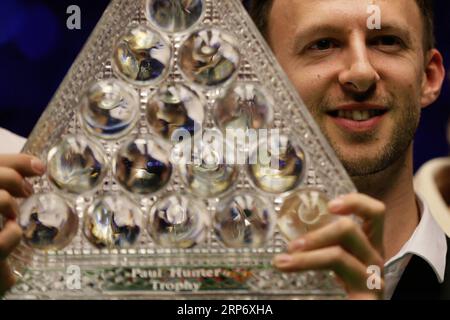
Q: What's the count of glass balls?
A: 15